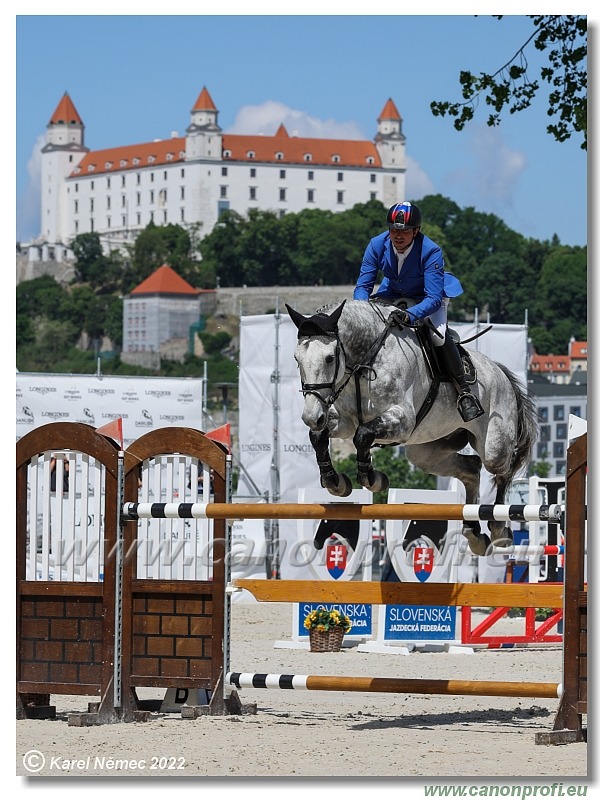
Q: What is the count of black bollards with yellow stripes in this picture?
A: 0